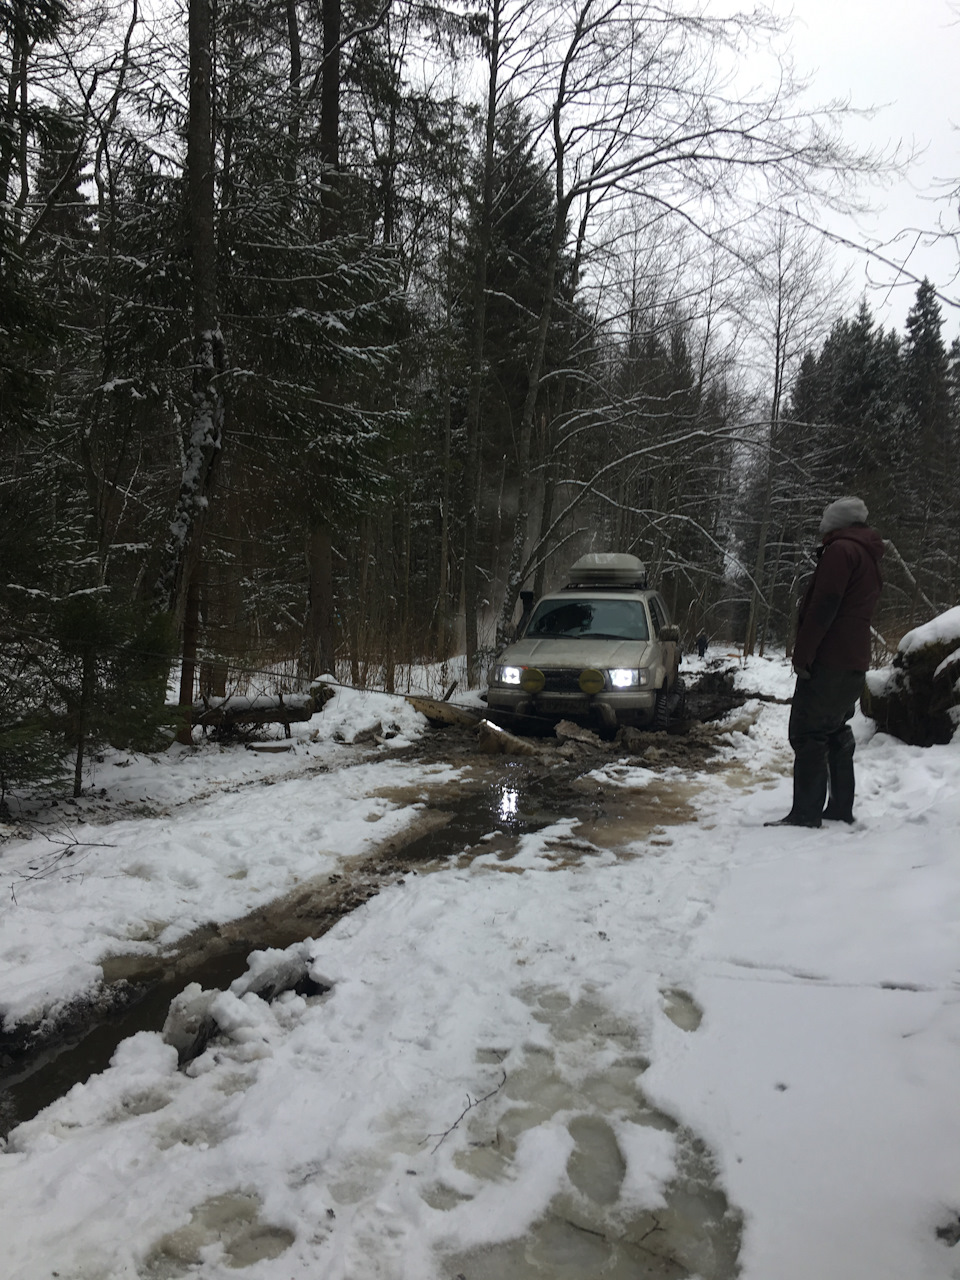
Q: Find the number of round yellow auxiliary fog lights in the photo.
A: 2